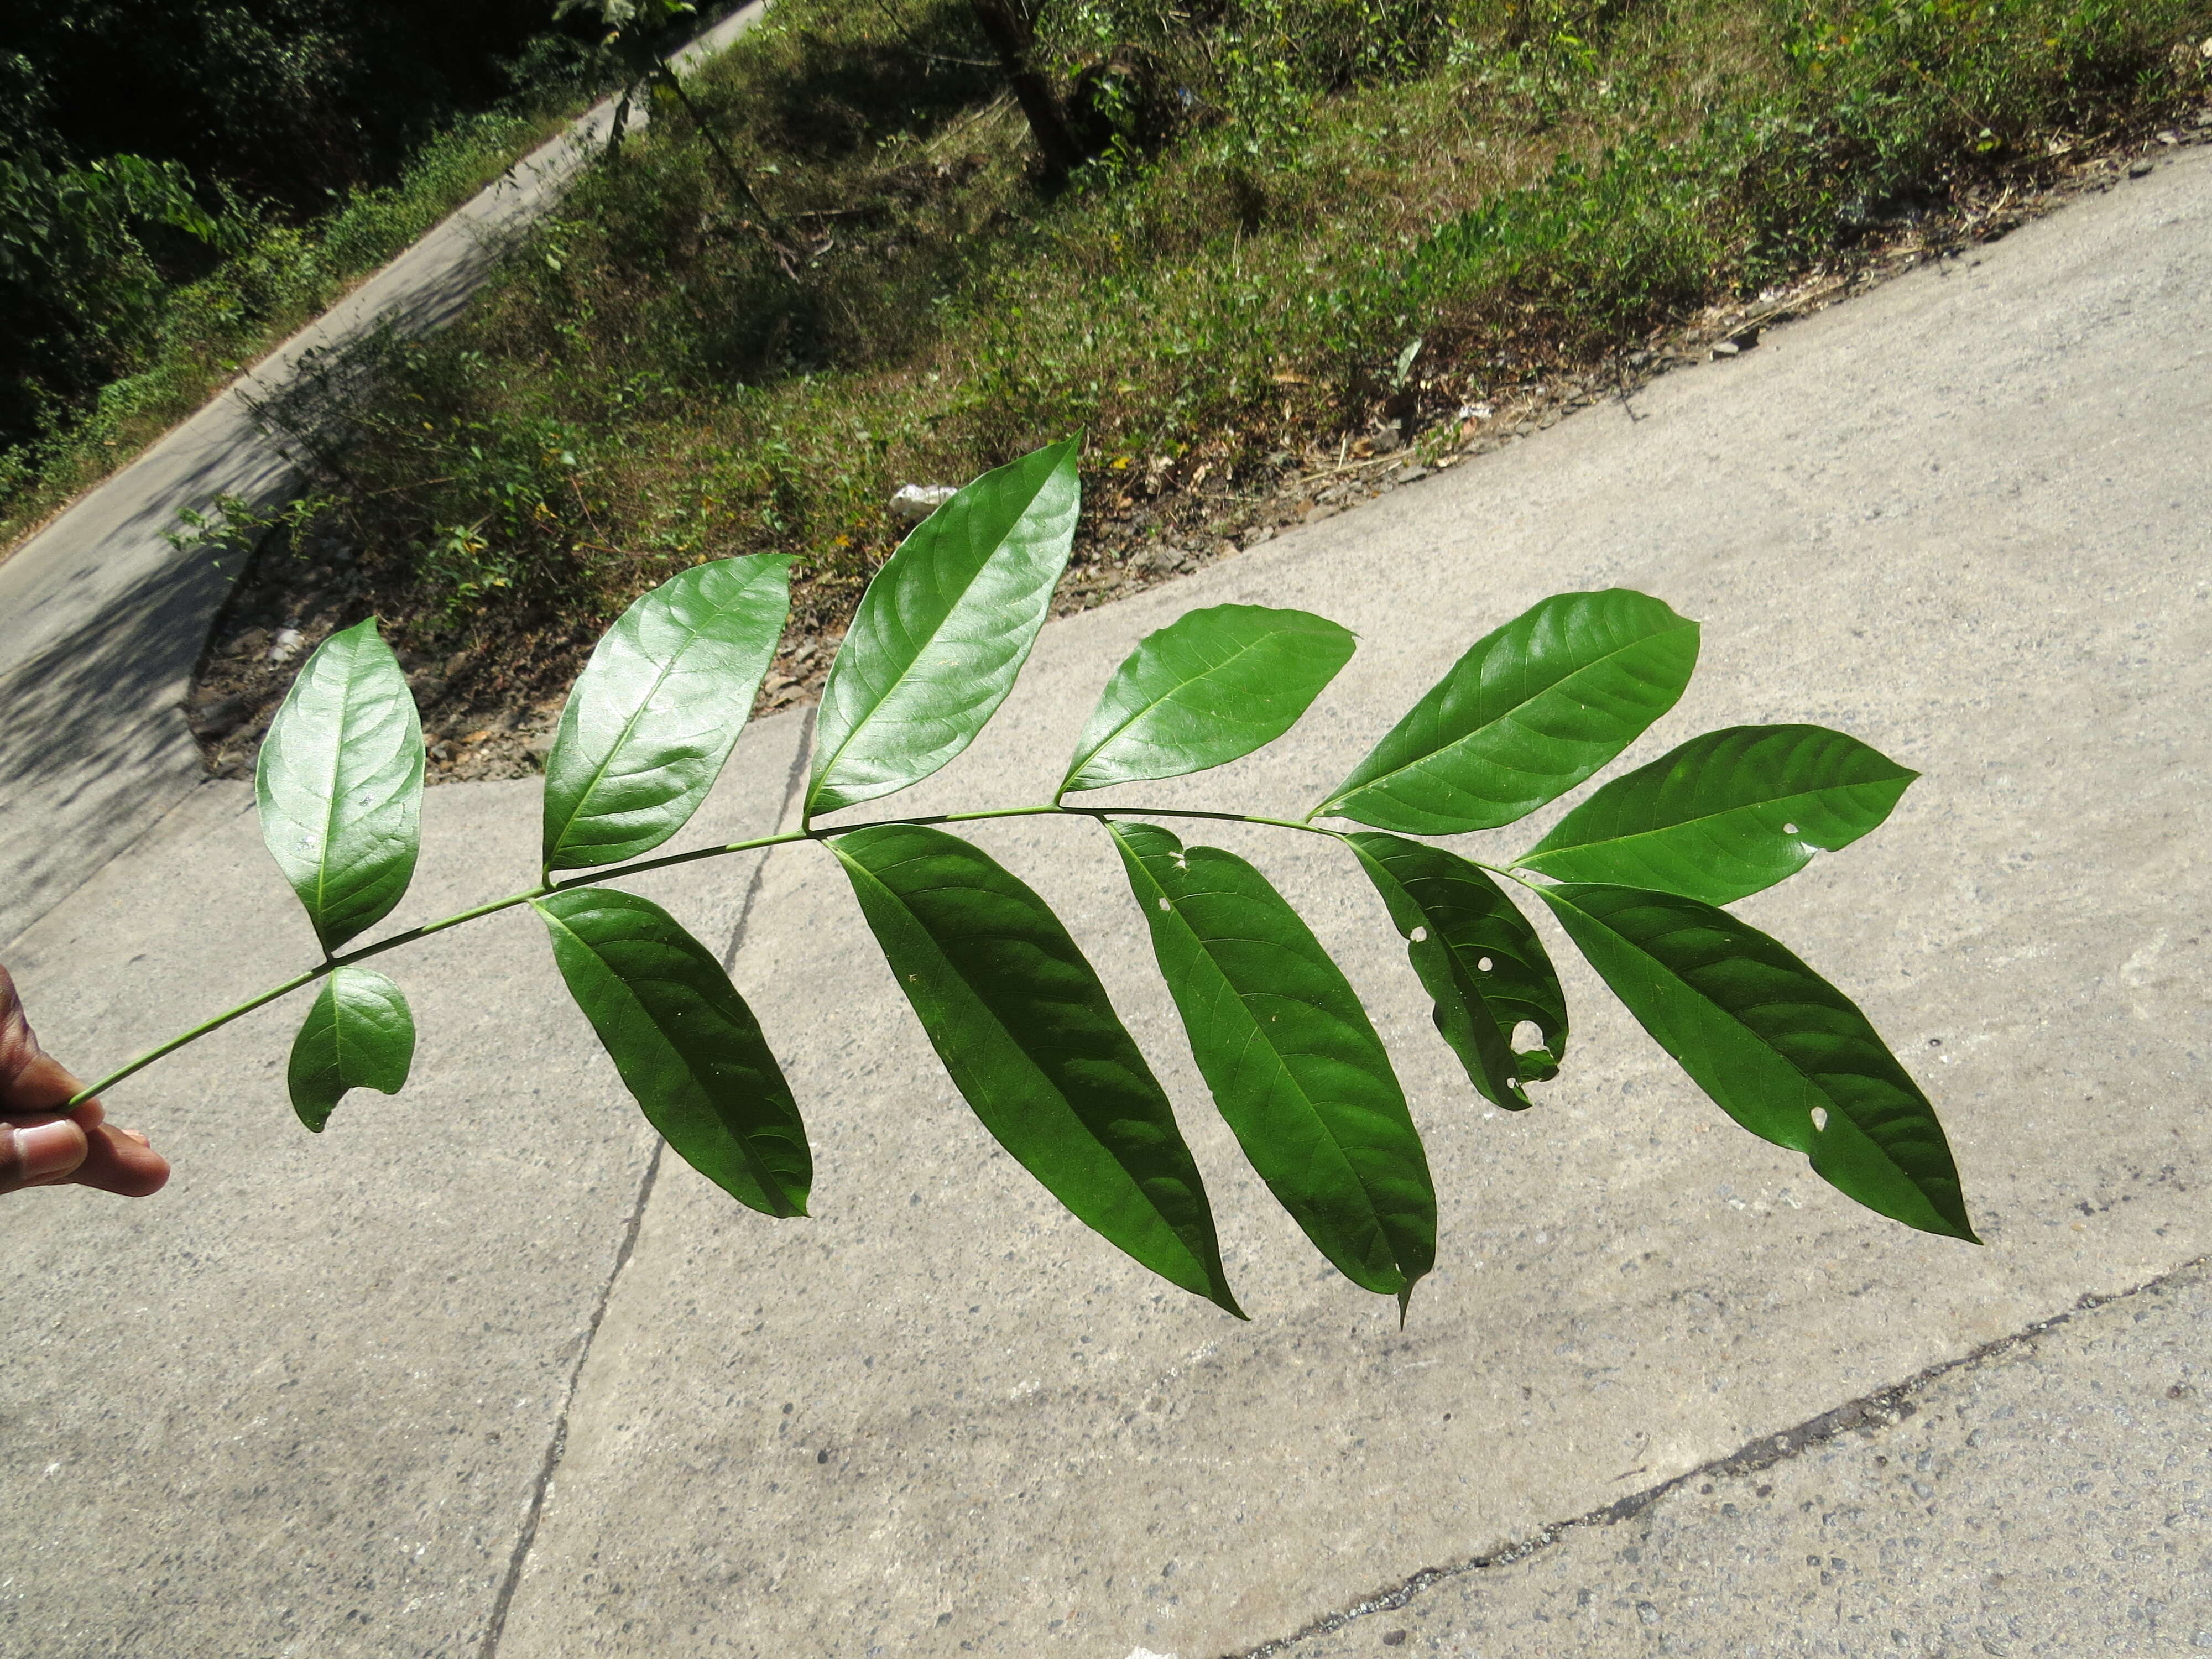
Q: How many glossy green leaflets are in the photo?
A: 12